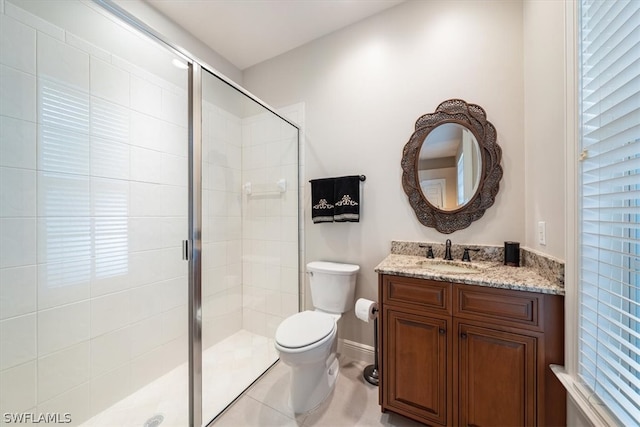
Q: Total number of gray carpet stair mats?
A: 0